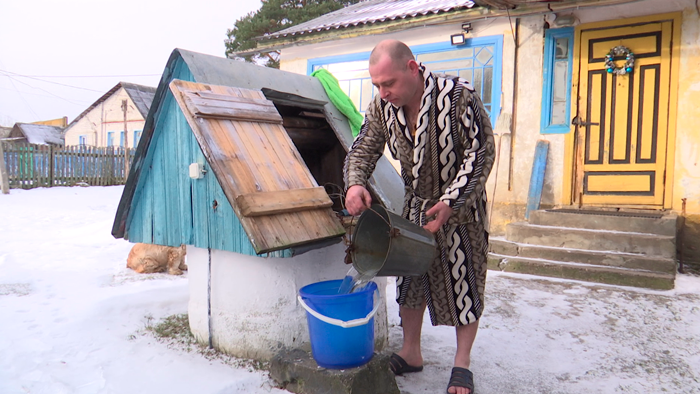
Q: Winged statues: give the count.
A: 0